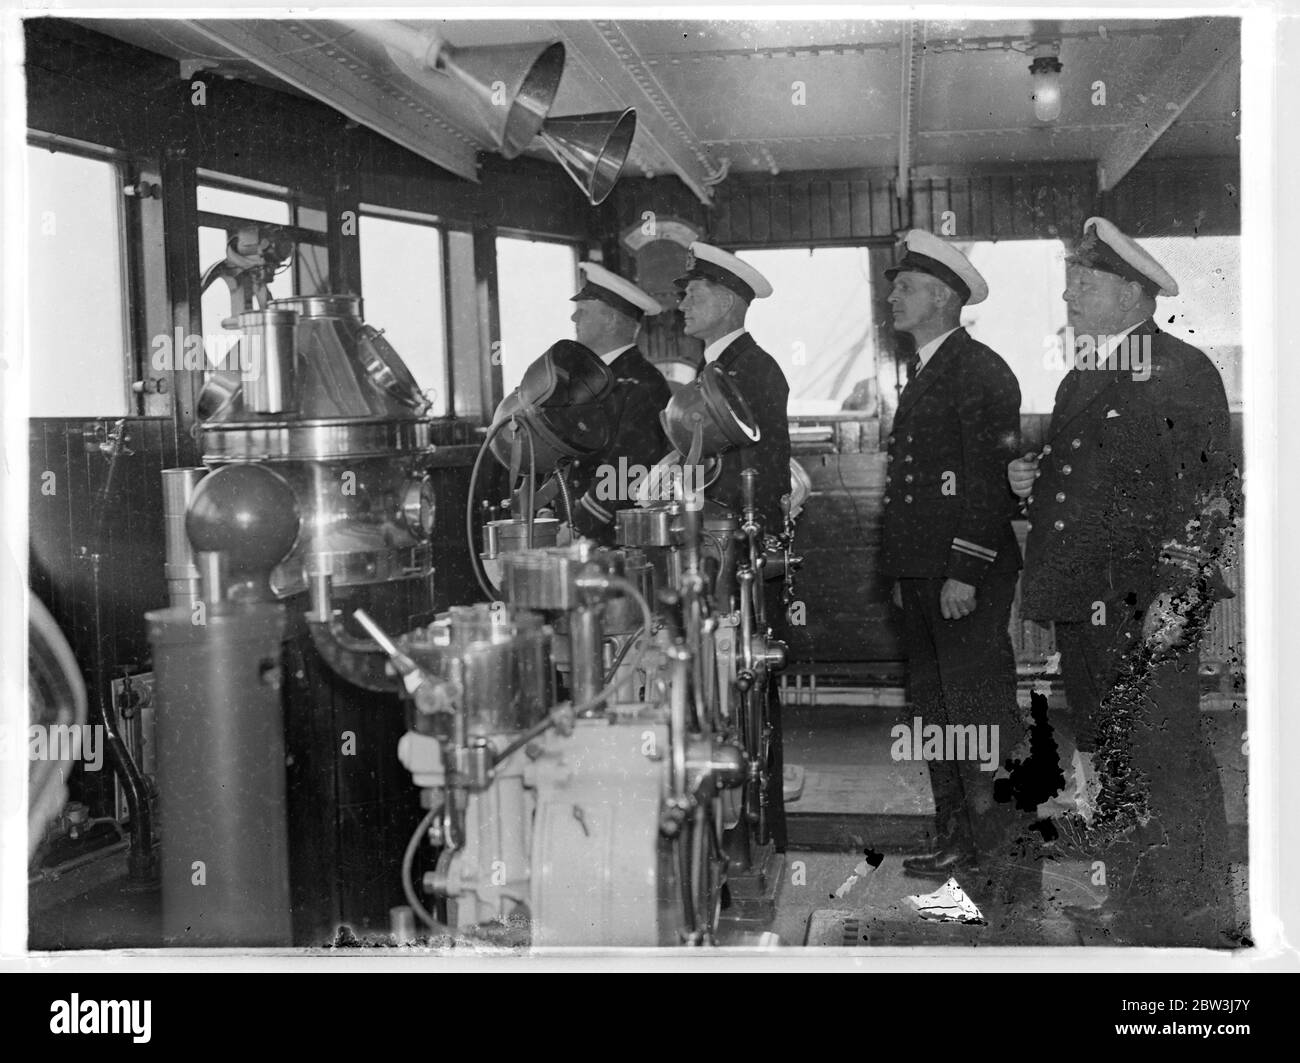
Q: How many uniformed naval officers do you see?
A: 4